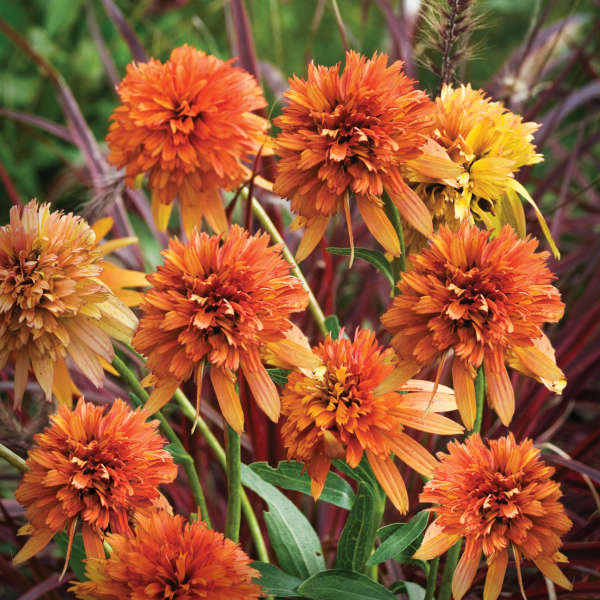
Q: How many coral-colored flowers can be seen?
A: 8